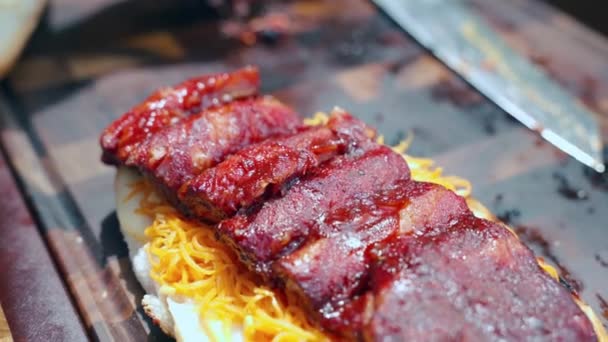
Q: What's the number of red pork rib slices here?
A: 6